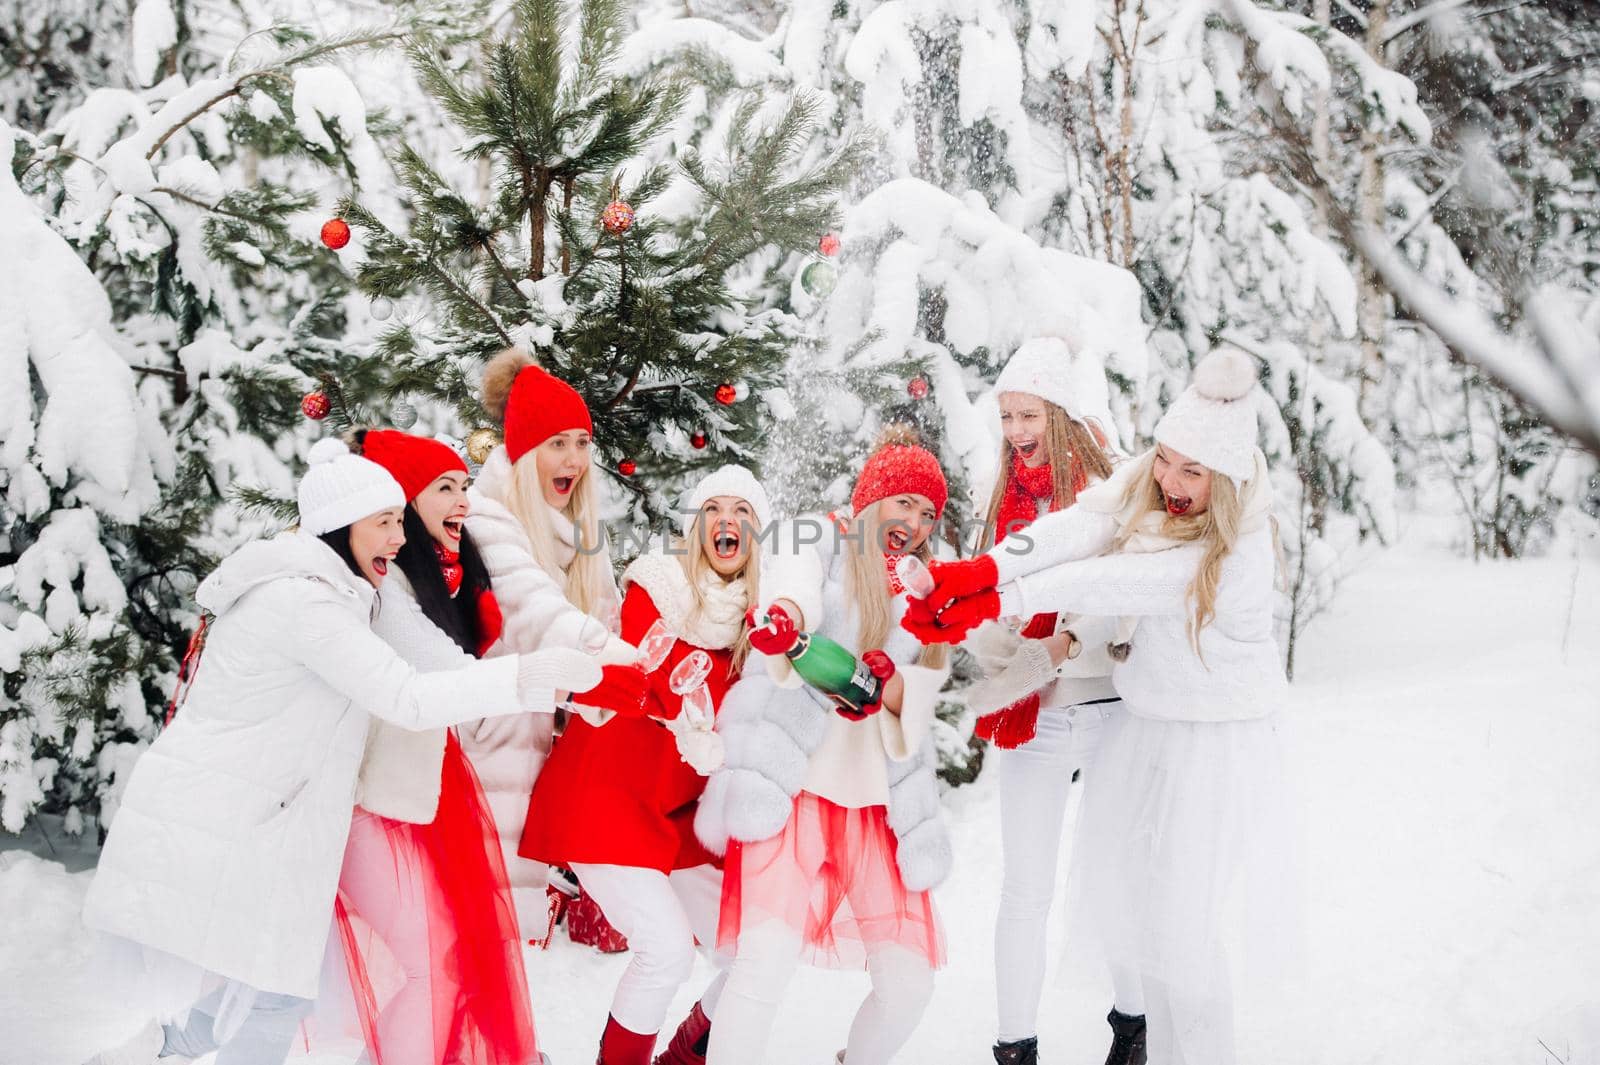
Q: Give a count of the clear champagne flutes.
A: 5